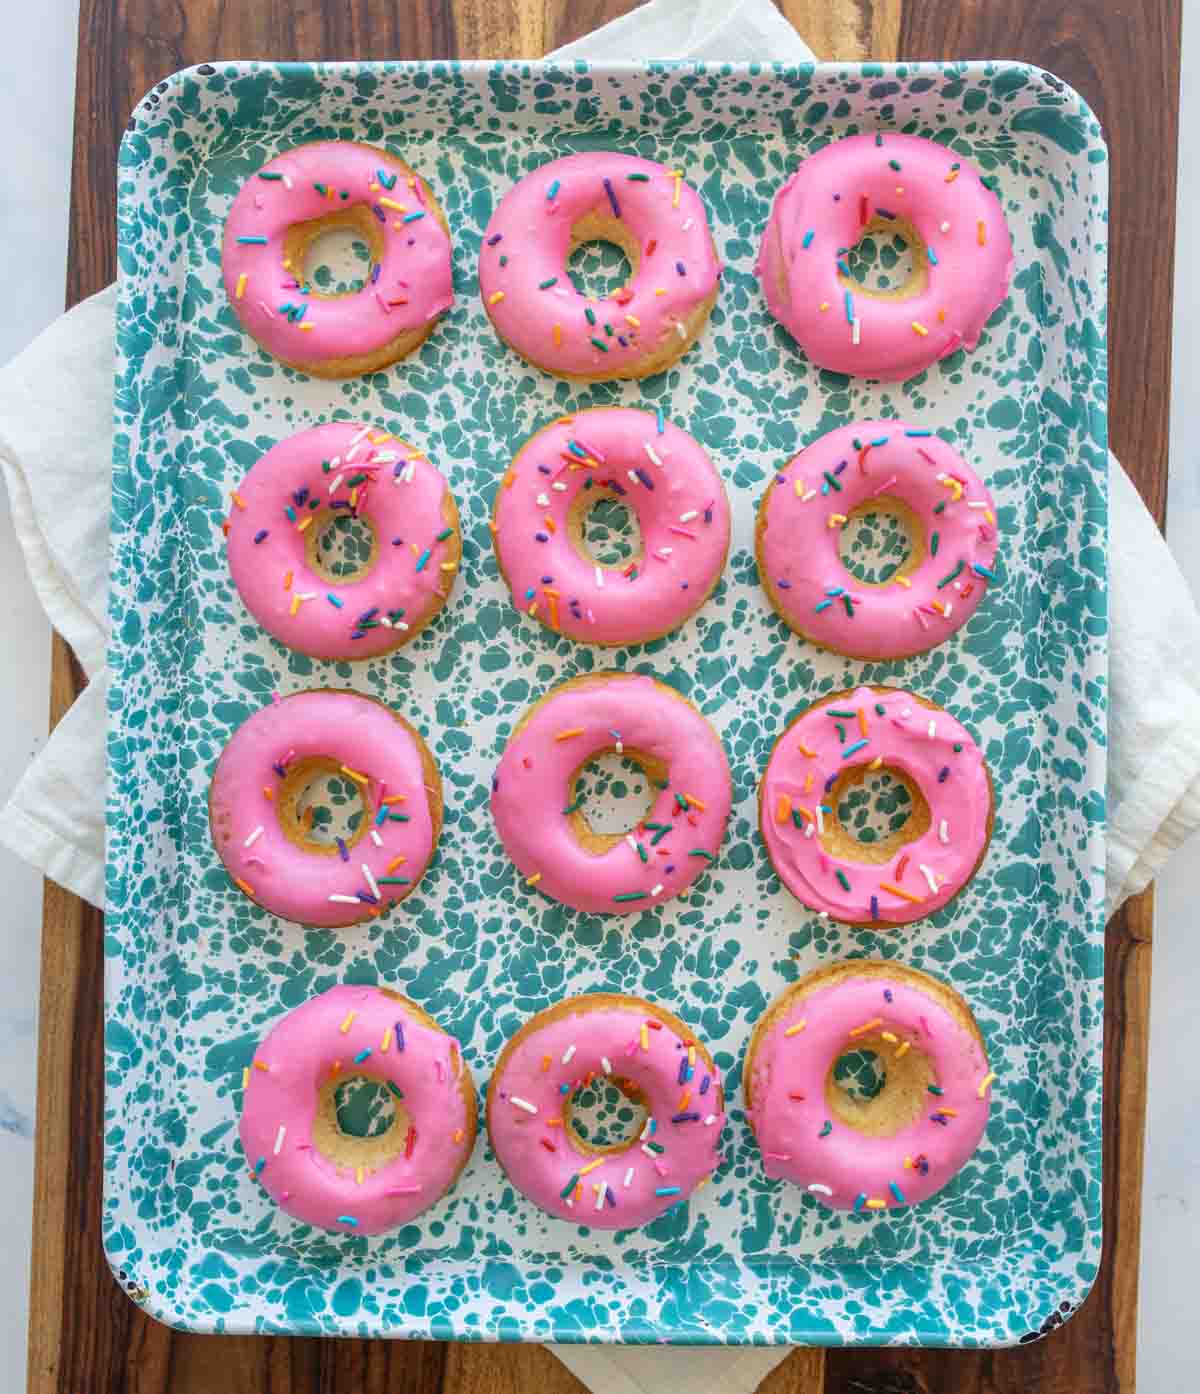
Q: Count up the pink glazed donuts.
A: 12